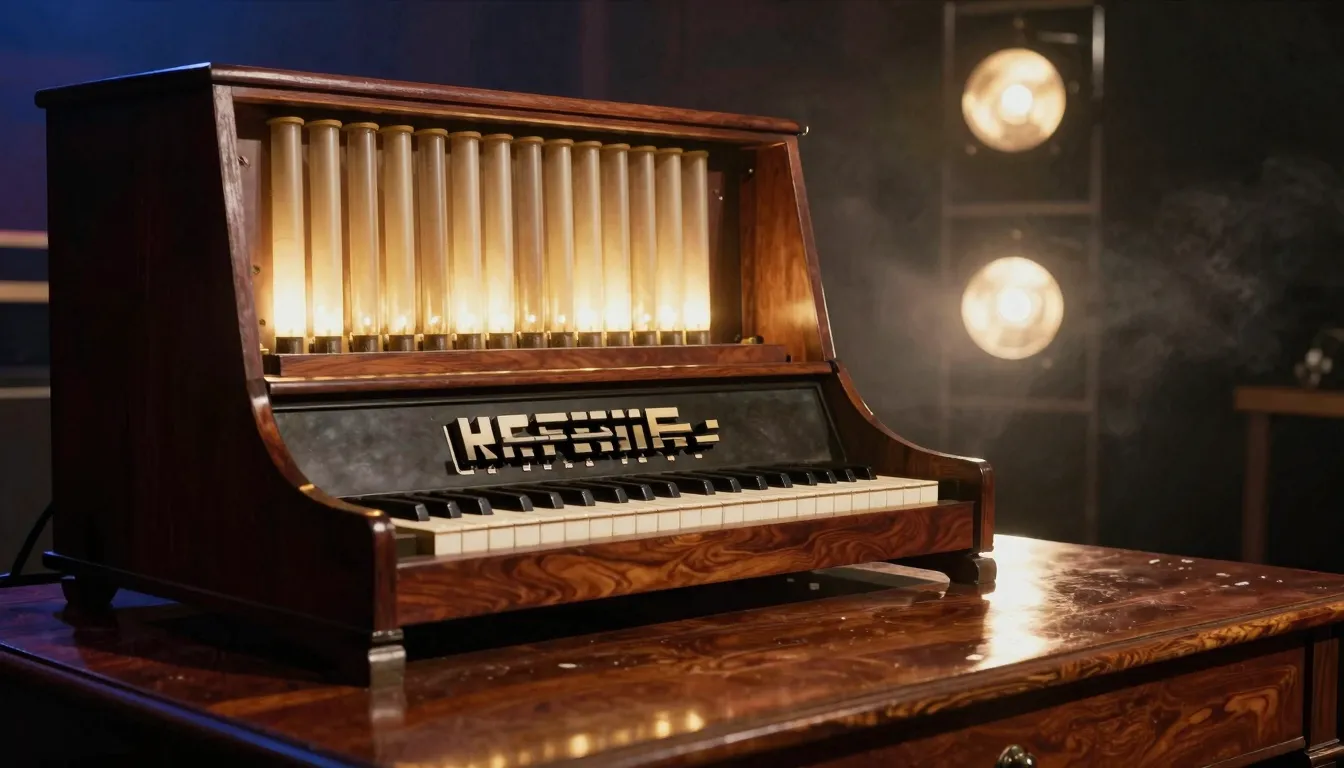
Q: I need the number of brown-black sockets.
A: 14